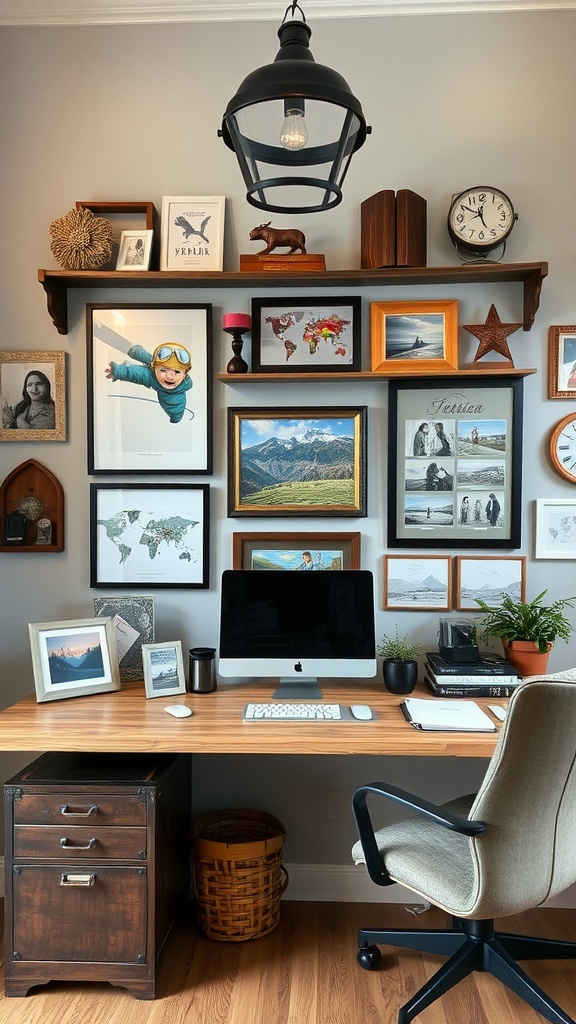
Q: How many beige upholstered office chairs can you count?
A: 1